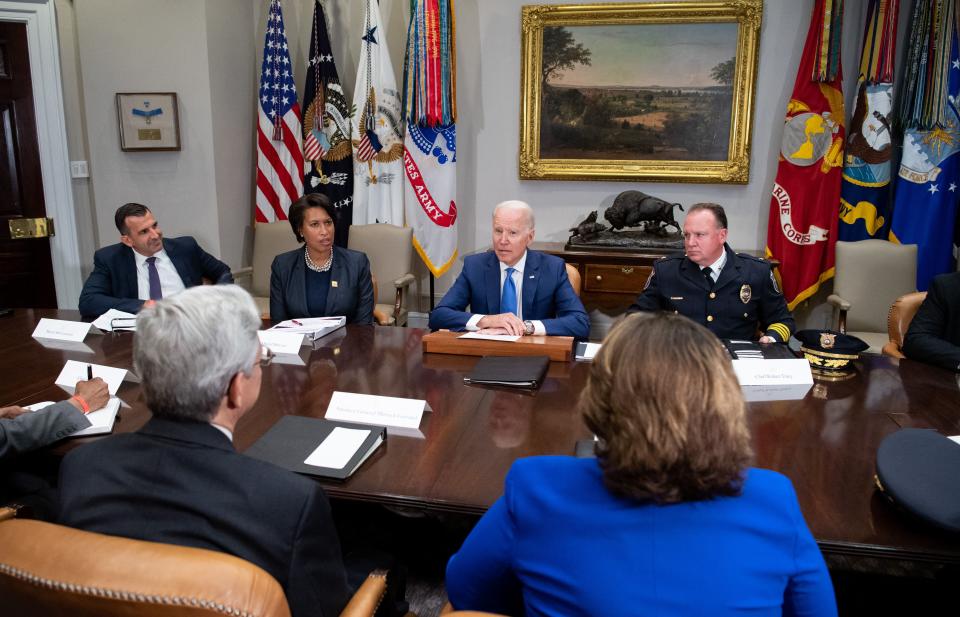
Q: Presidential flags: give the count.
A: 1